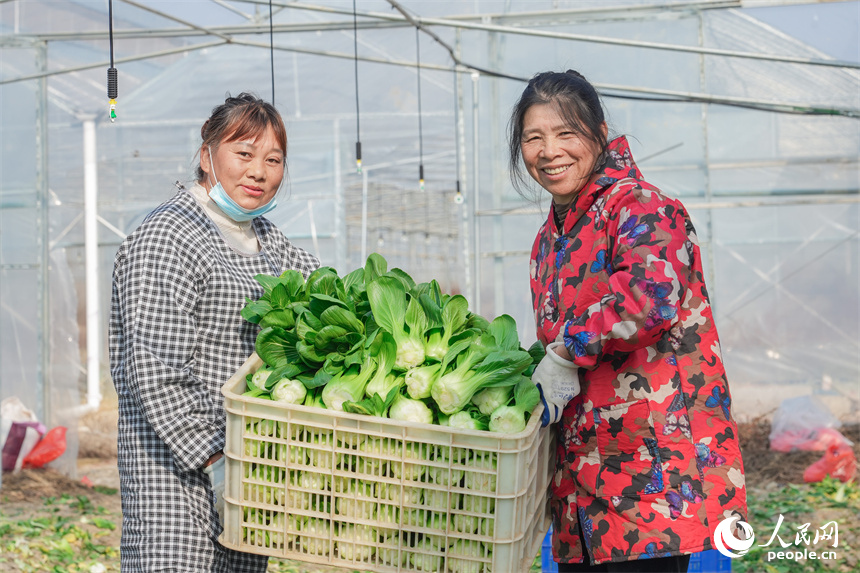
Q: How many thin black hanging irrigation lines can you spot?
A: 5